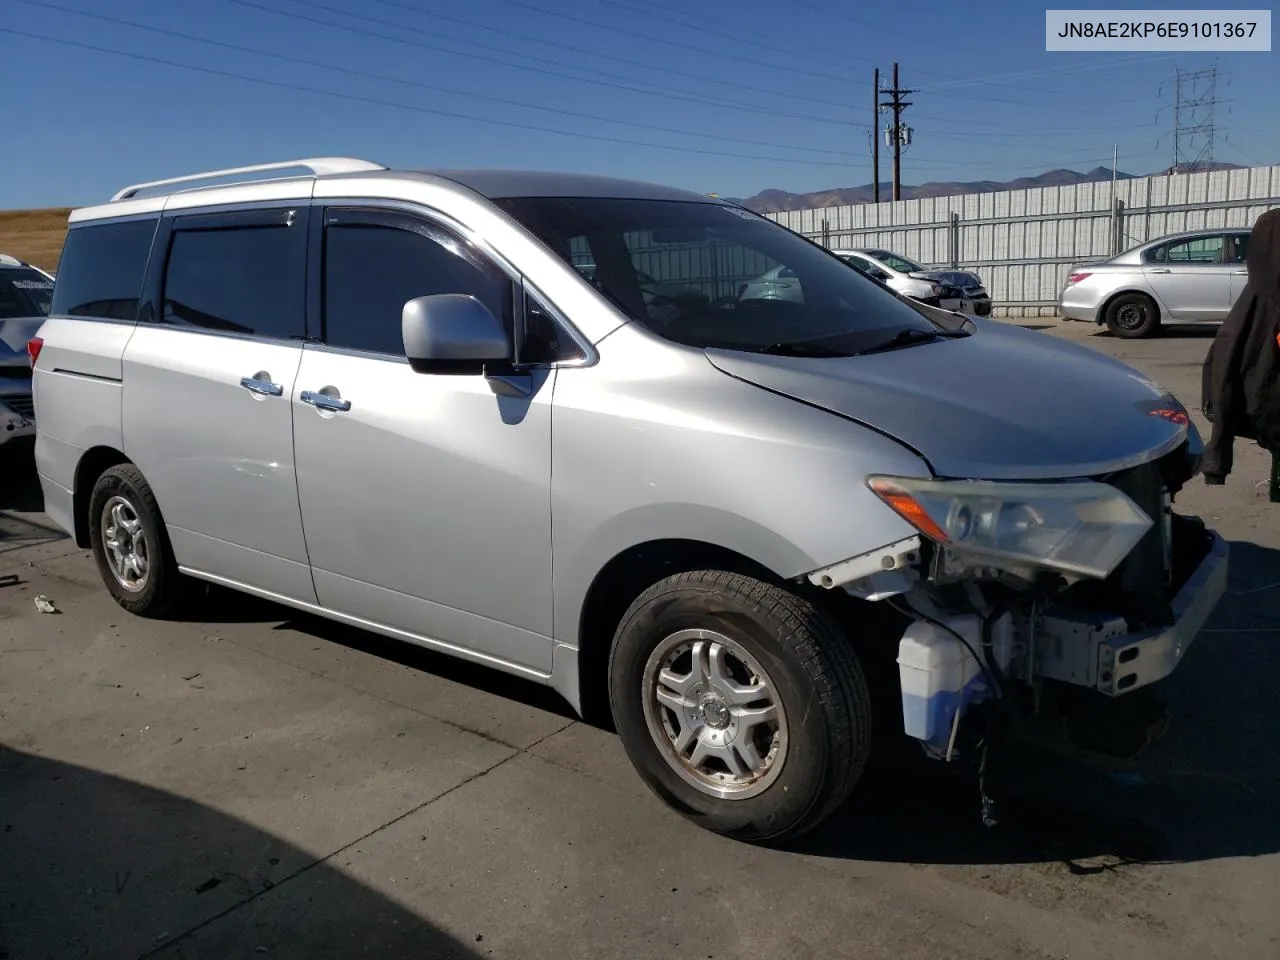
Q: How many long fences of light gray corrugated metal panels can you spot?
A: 1